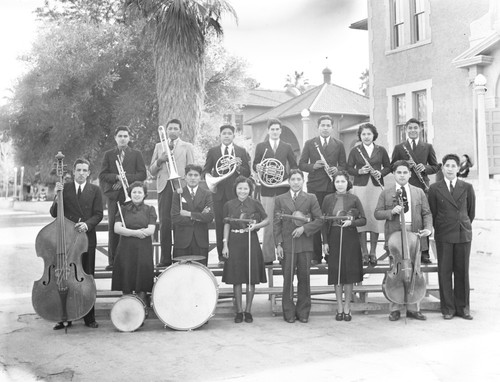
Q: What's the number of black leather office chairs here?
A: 0